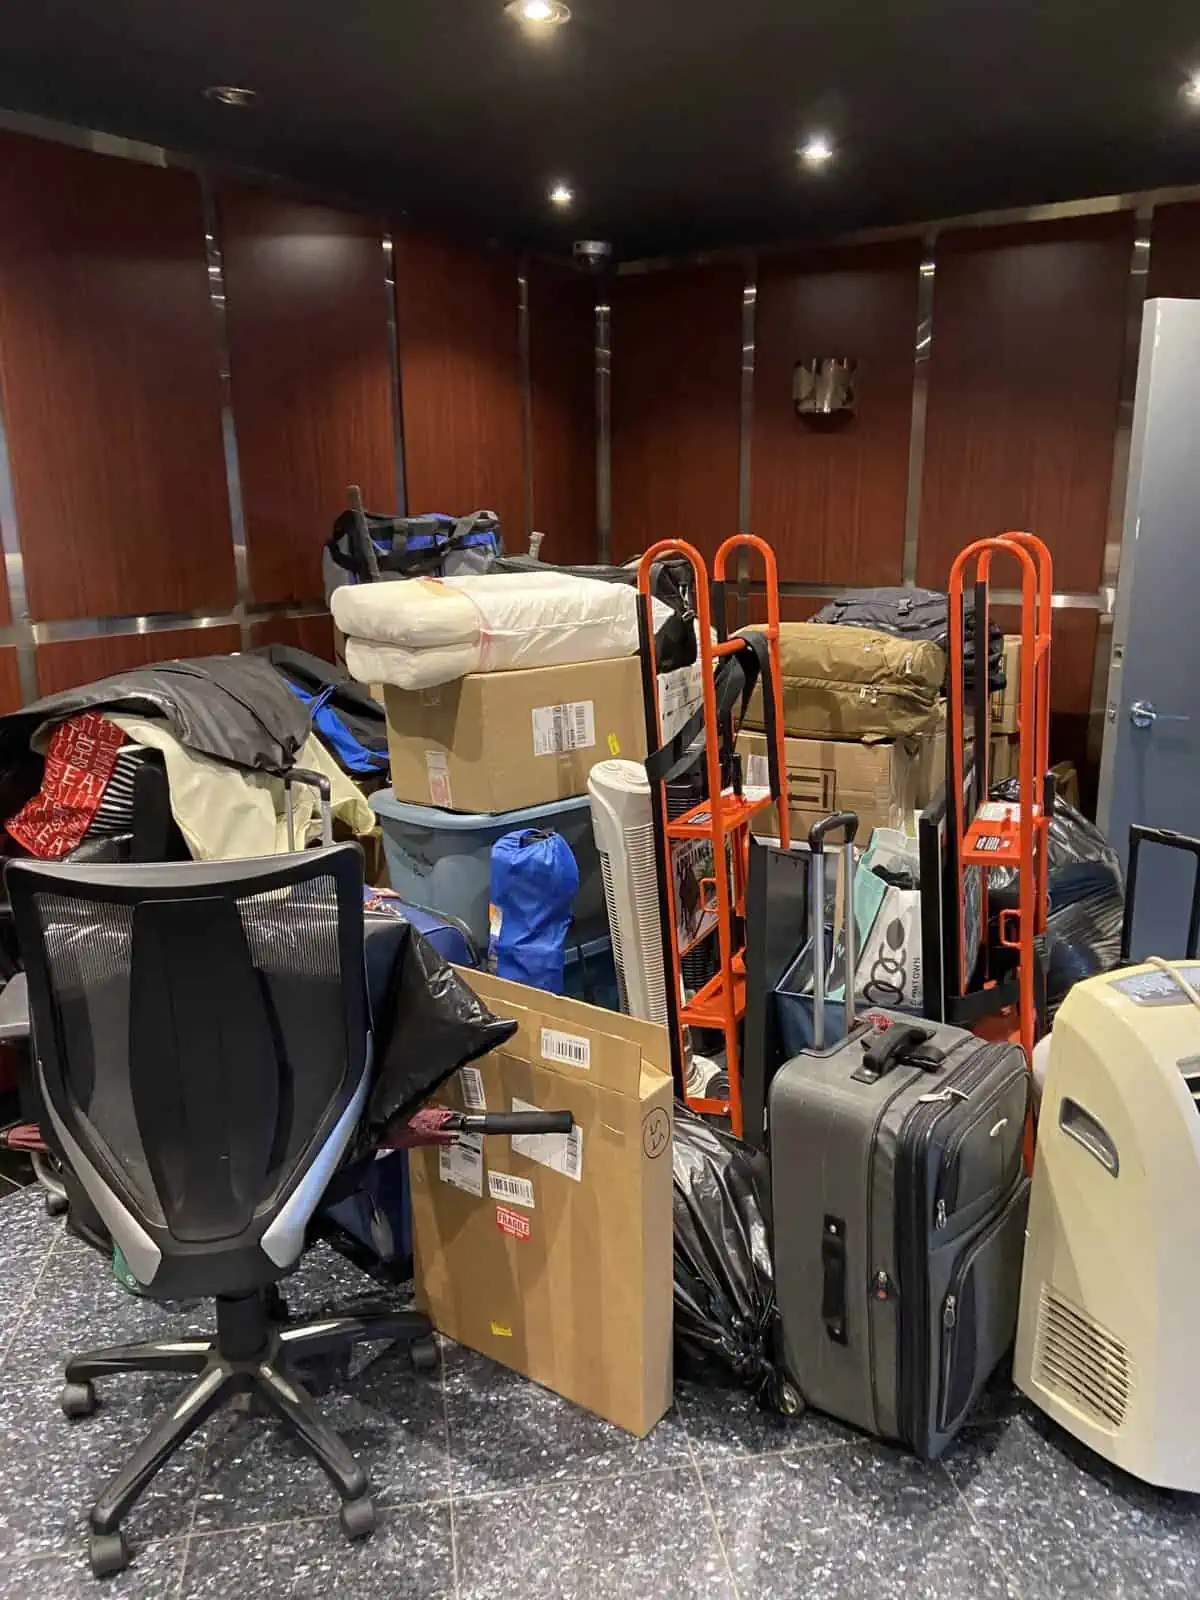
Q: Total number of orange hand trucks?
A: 2